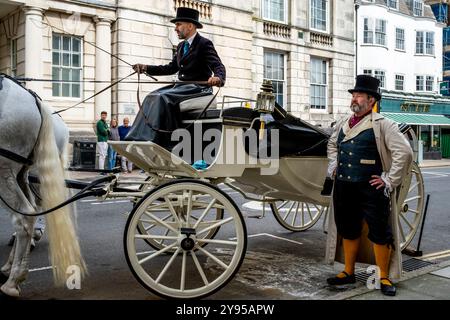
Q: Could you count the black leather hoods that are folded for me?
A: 1